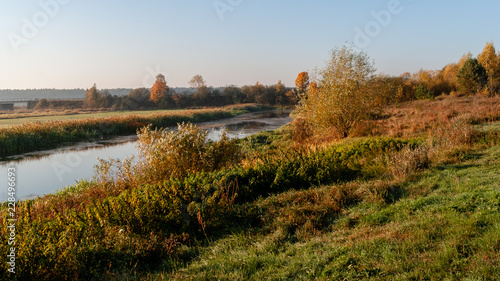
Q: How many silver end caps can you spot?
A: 0